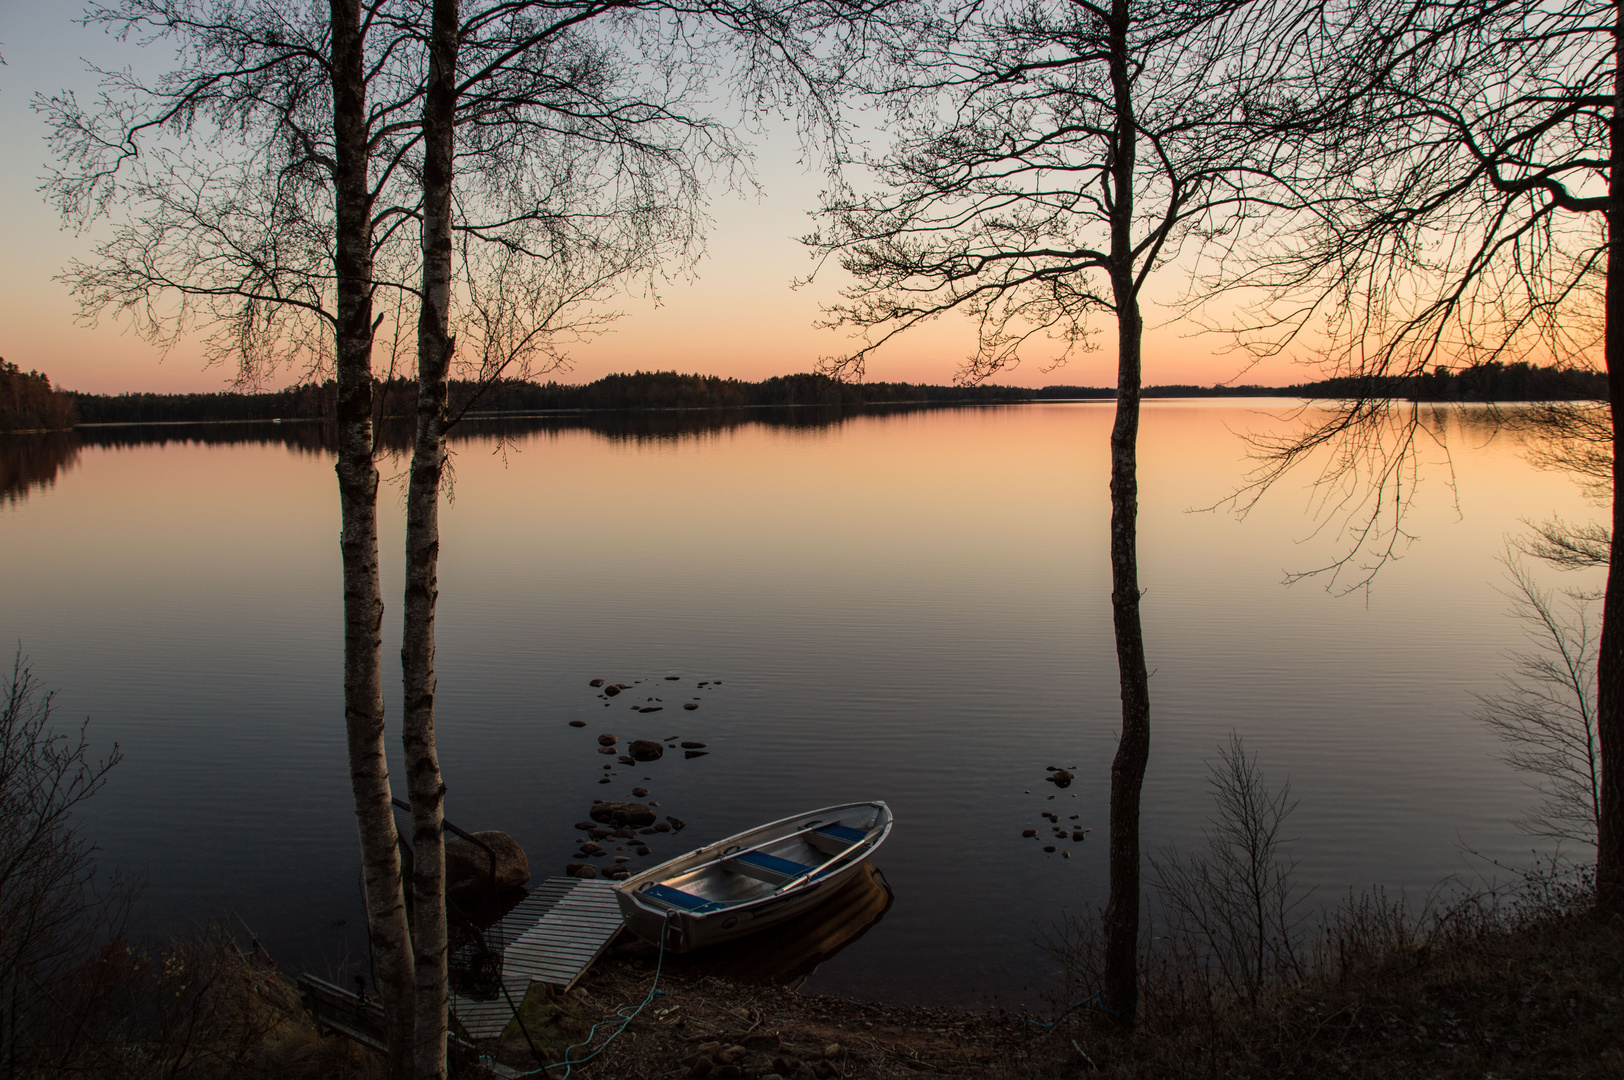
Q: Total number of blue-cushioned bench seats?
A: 3